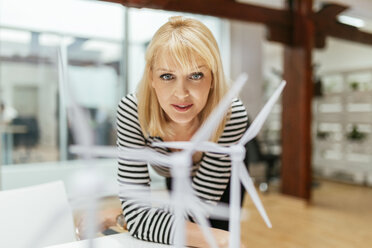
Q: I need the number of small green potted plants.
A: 3